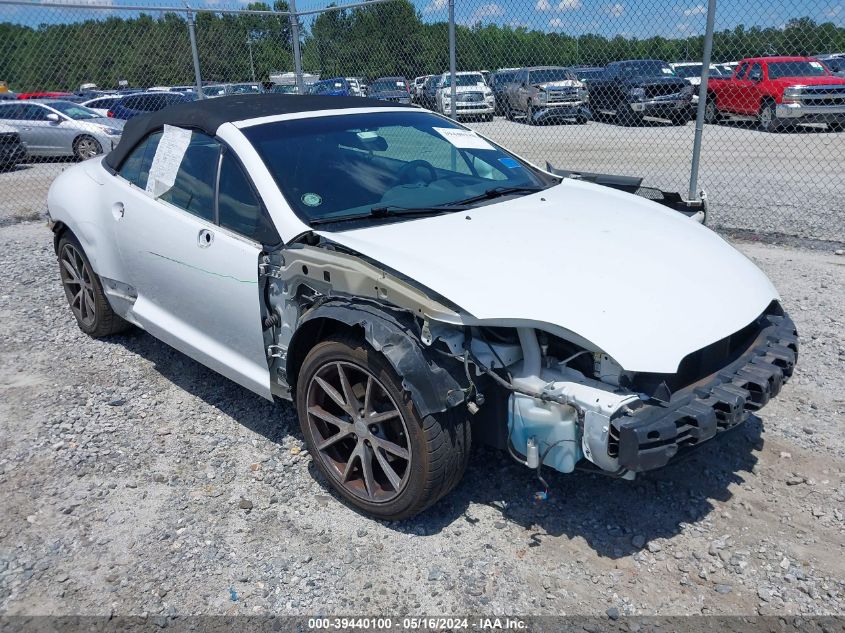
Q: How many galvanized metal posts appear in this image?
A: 4